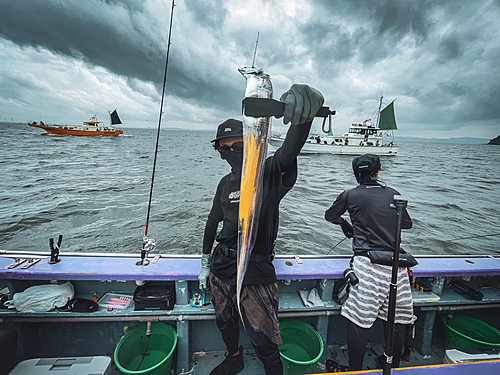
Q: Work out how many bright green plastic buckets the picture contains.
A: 3